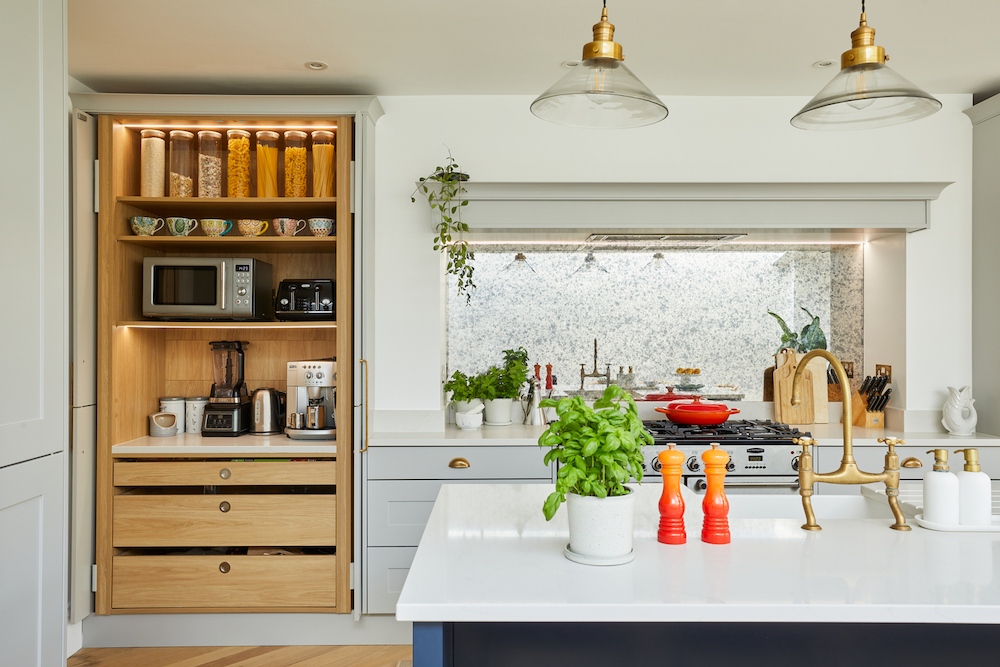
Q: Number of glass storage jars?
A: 7